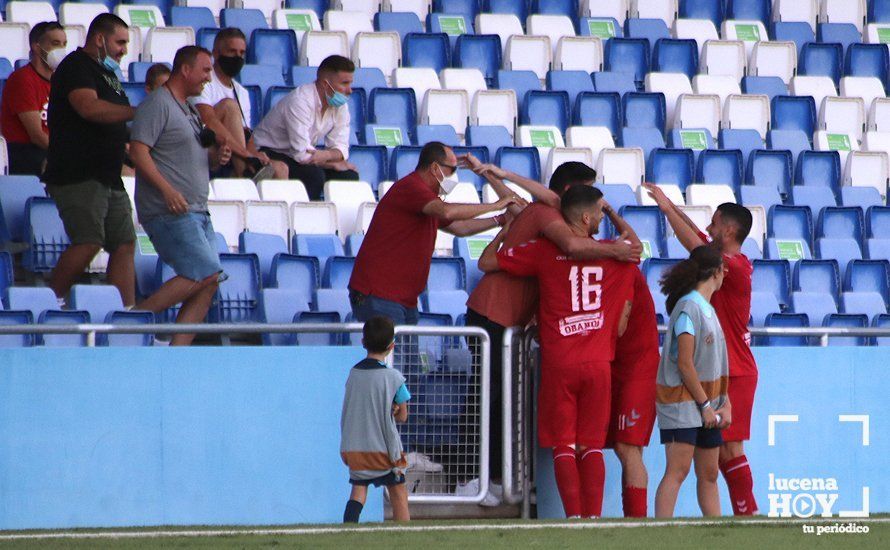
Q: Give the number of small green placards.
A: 14